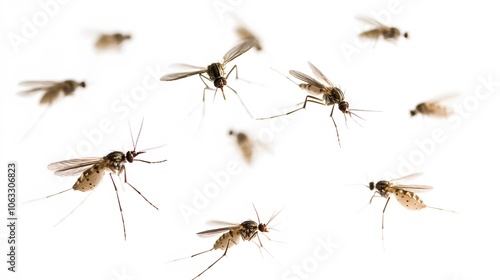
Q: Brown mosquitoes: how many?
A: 11